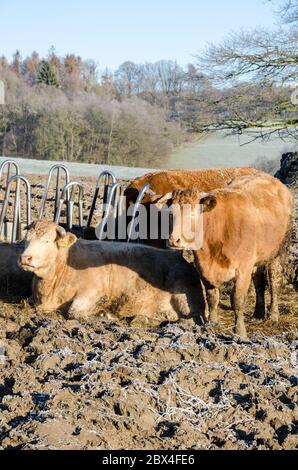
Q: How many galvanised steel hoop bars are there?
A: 7